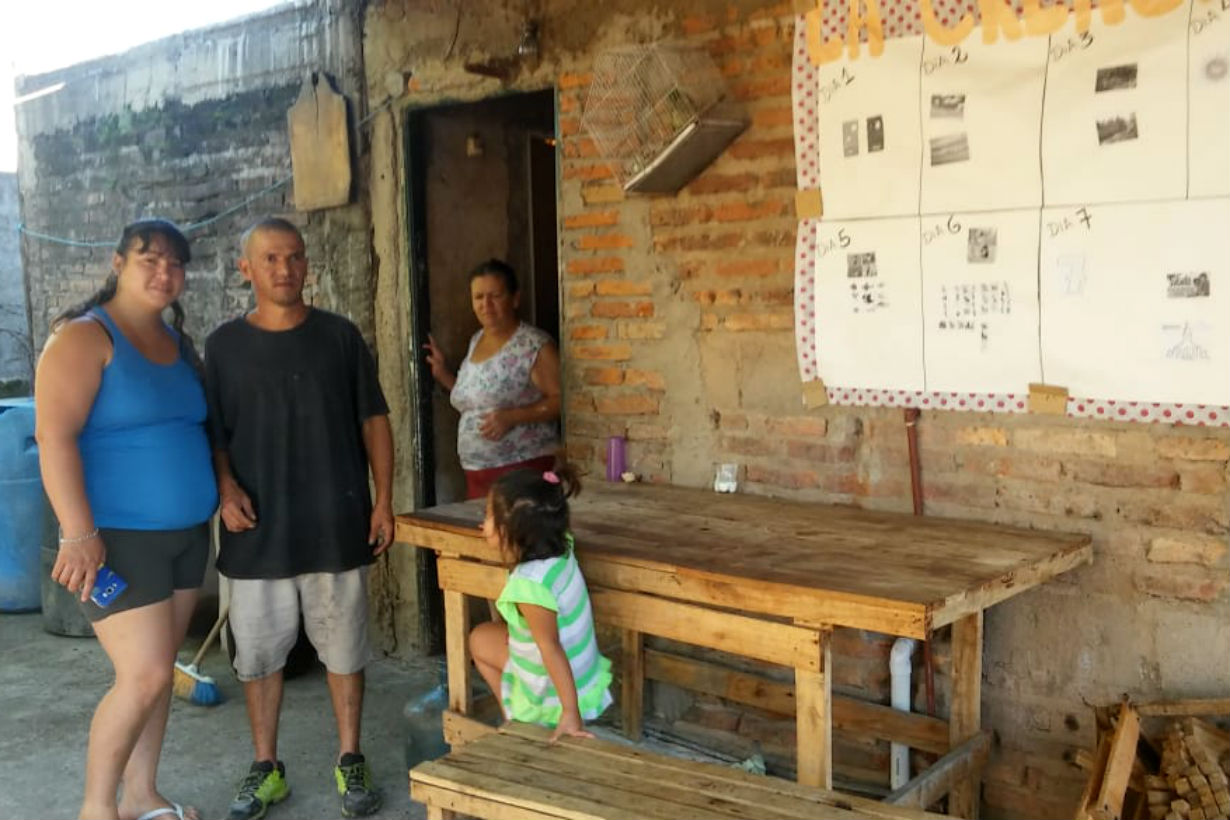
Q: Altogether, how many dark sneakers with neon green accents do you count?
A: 2